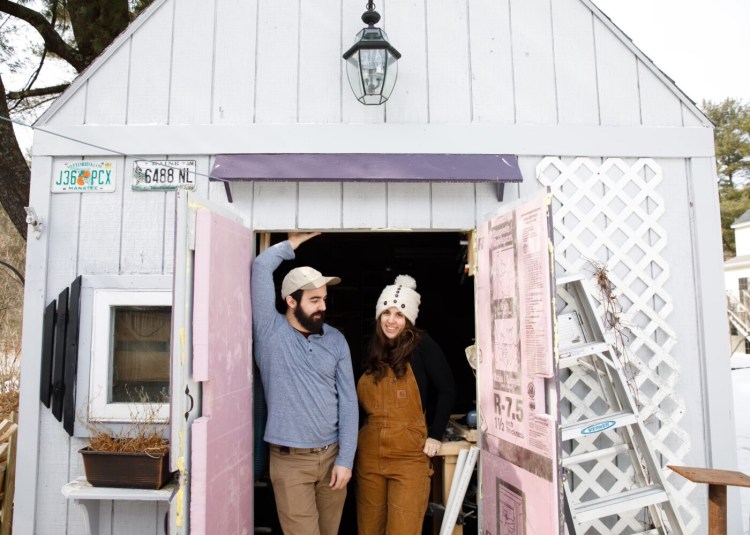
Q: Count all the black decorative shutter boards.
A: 3